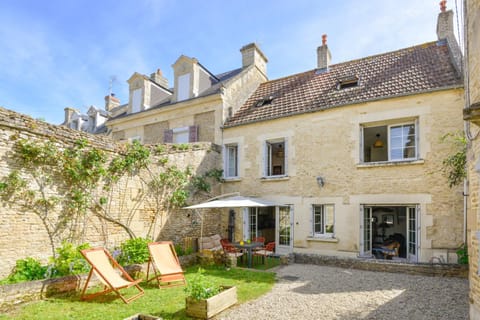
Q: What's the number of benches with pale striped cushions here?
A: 1